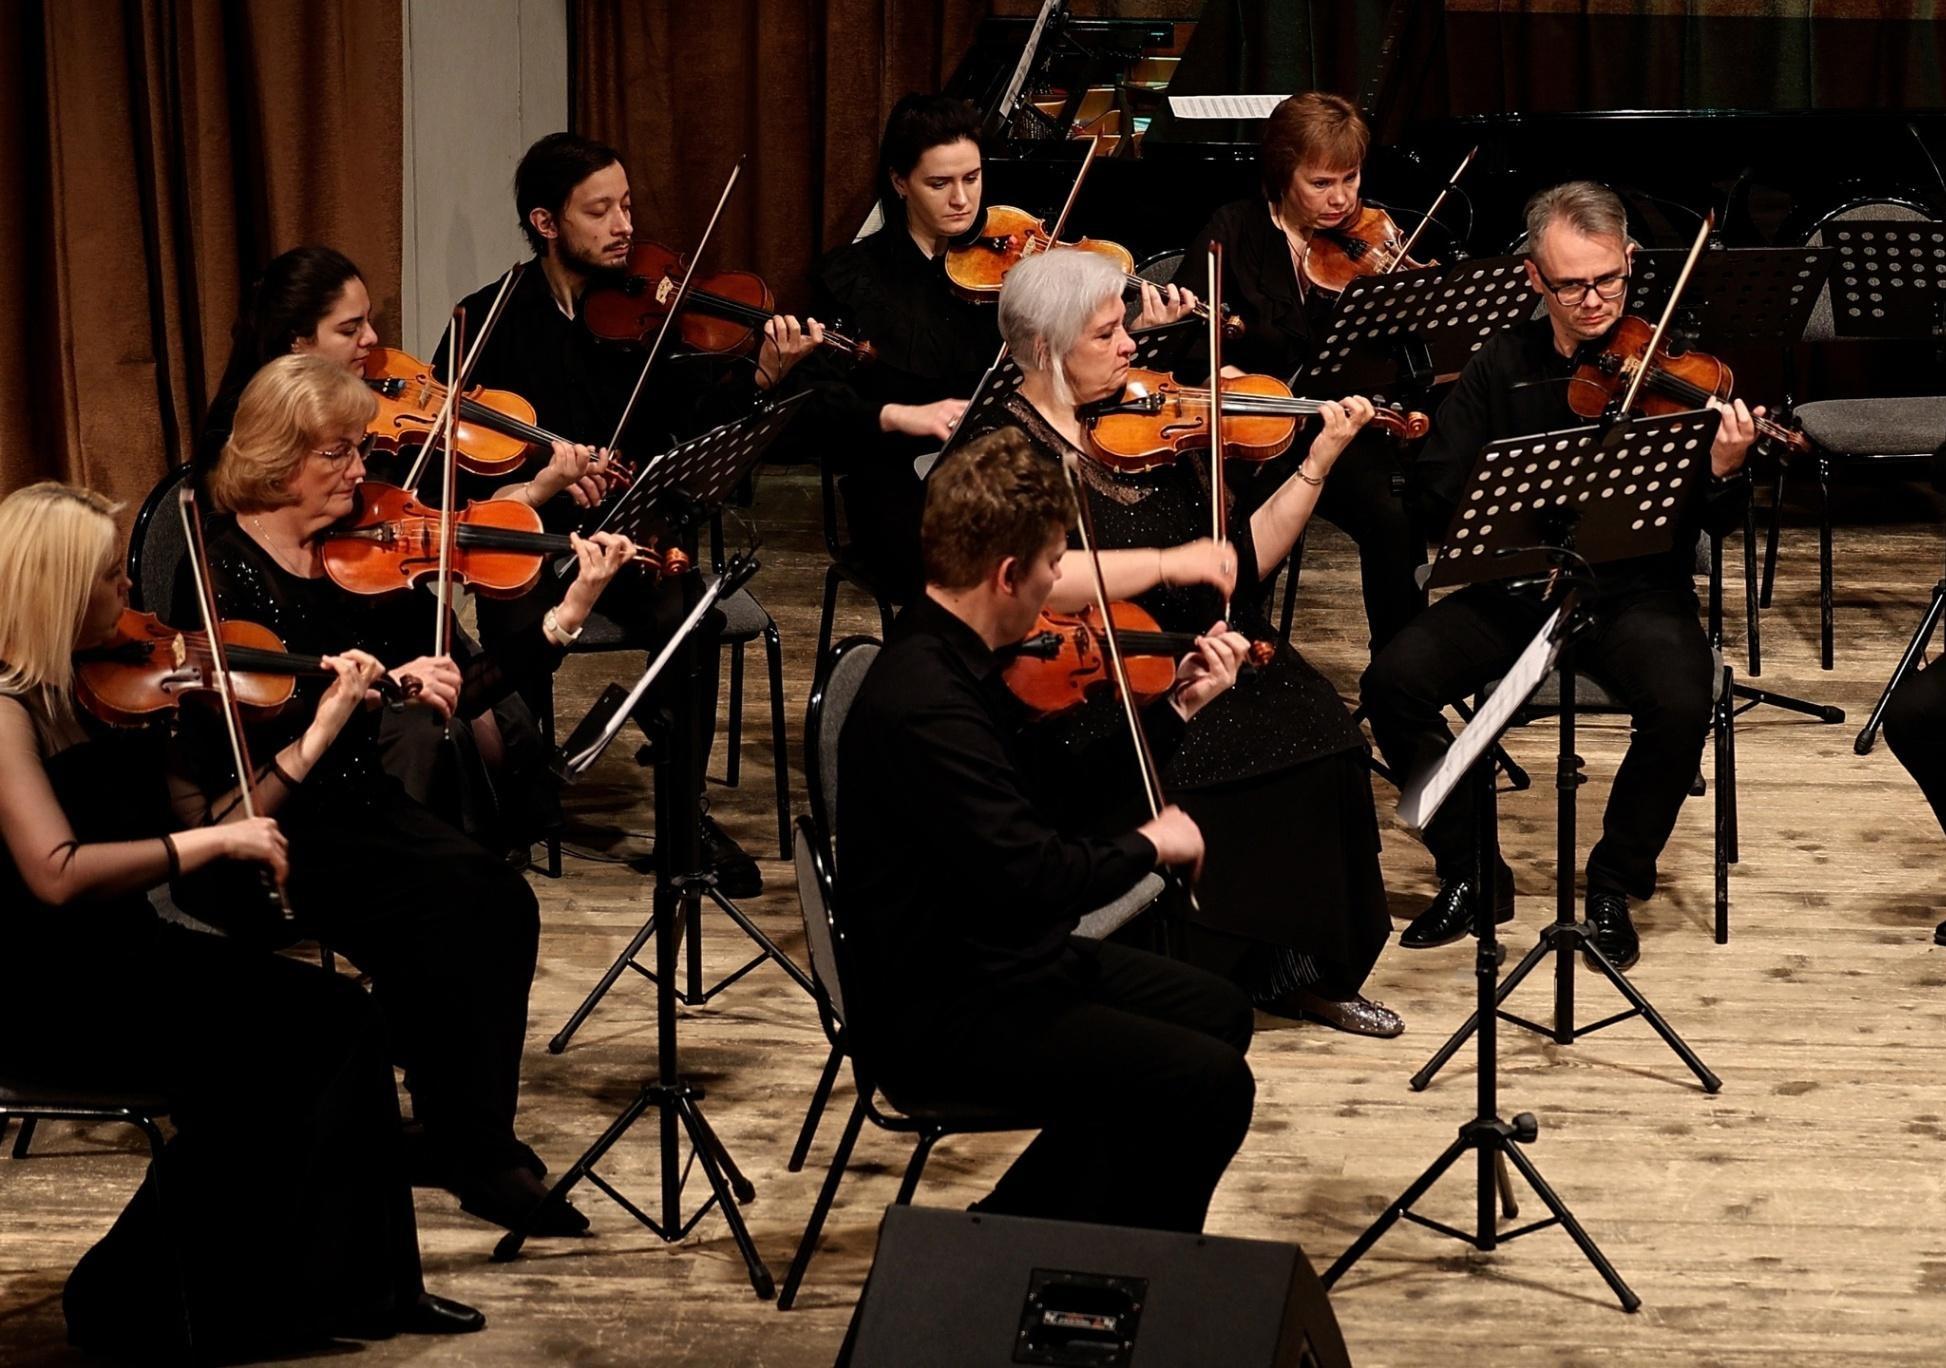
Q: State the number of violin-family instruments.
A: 9